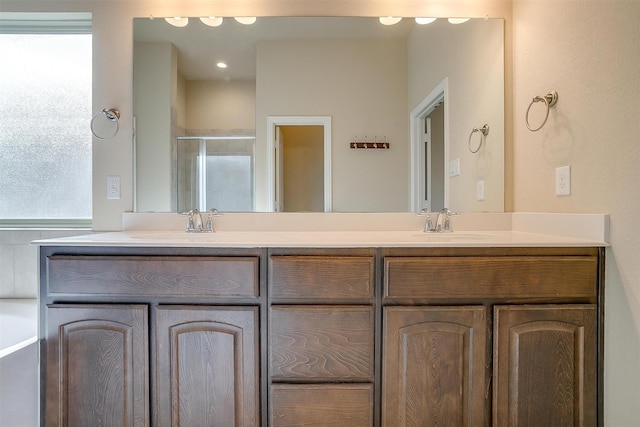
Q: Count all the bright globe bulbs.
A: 6